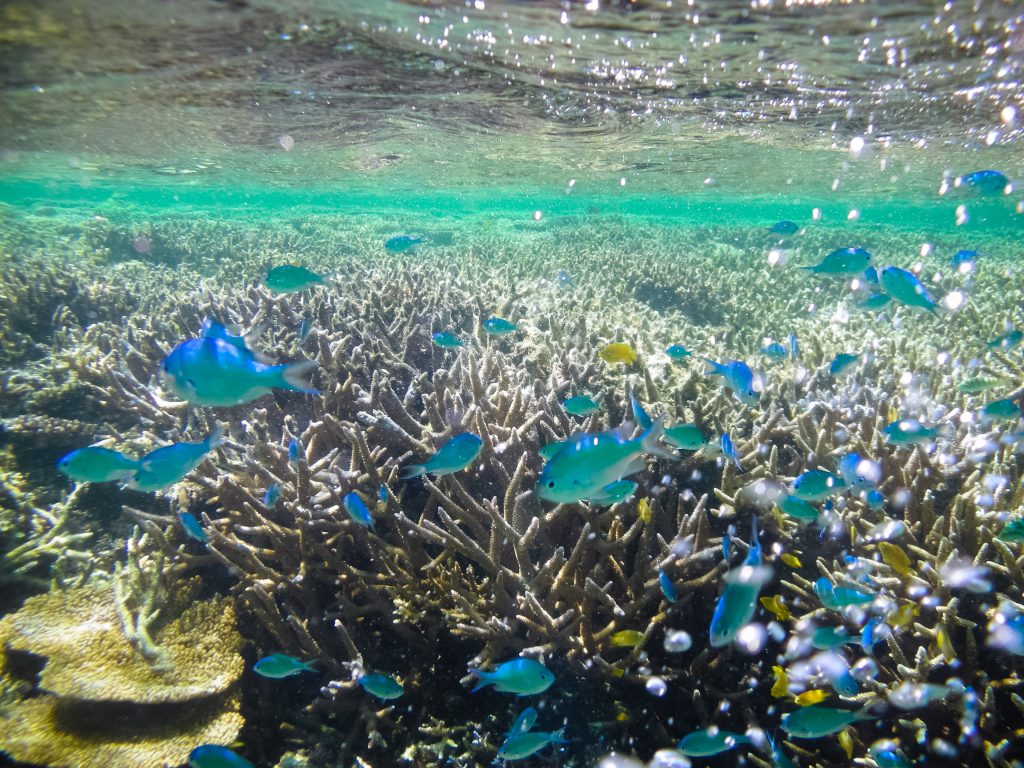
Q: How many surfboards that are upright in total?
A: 0